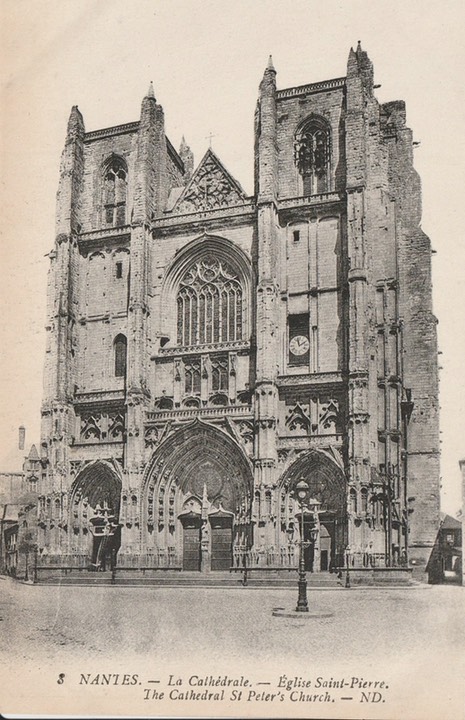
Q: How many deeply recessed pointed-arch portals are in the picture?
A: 3